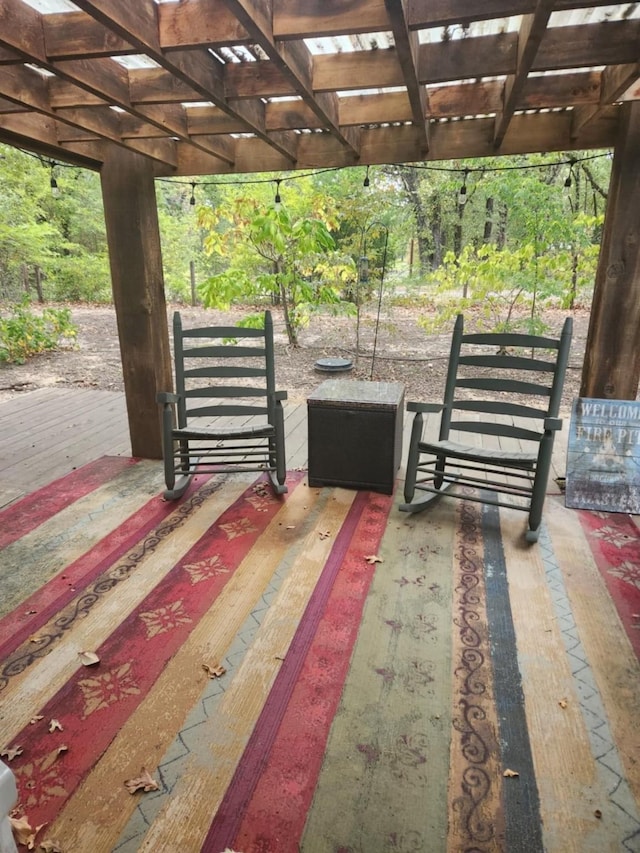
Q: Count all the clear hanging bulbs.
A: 6